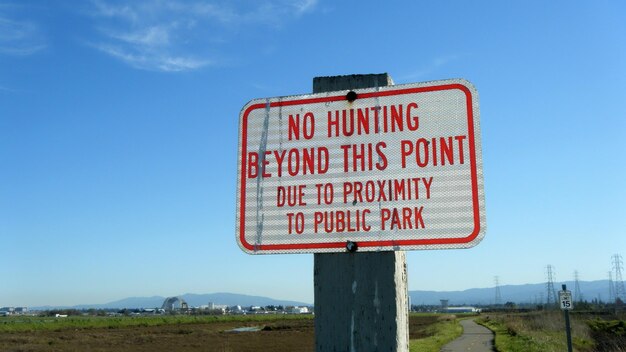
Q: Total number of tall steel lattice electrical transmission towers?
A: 5